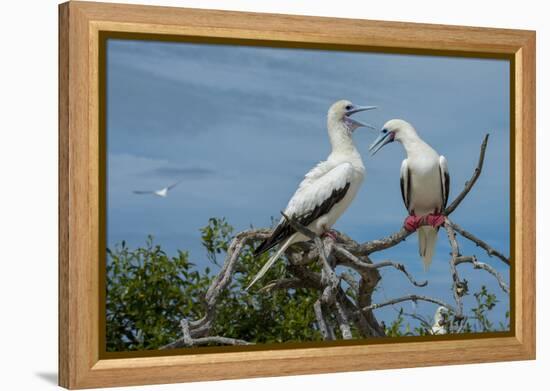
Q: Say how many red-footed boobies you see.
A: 2